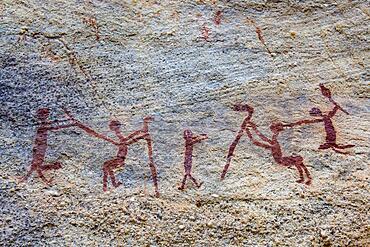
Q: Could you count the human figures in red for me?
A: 5